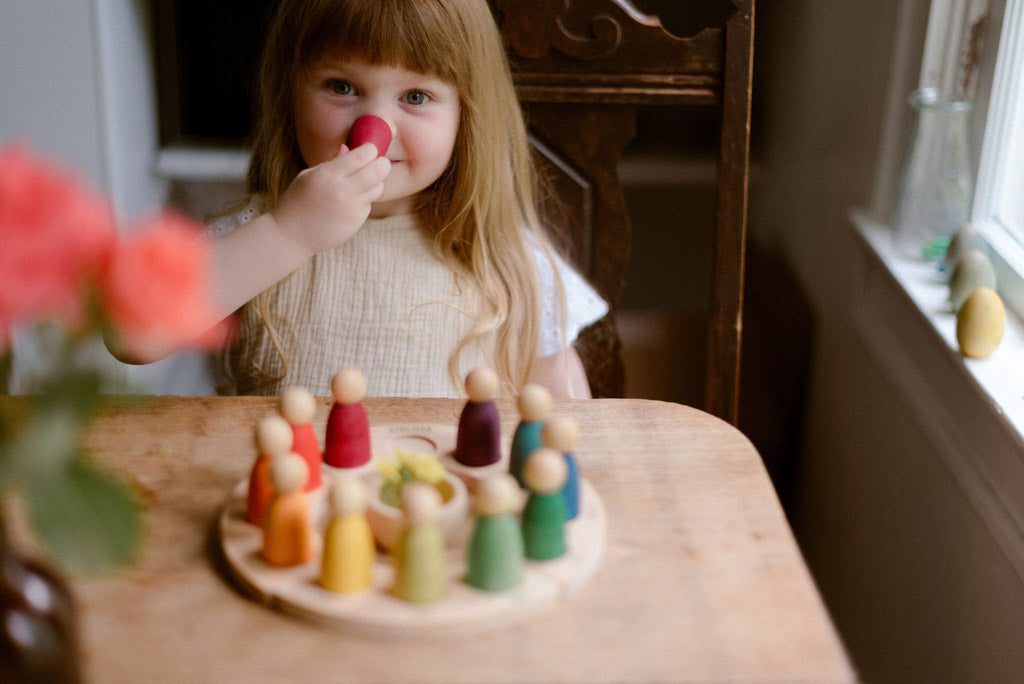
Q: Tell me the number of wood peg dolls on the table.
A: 11